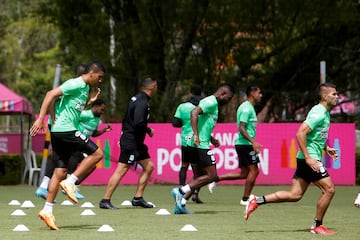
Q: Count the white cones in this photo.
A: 12